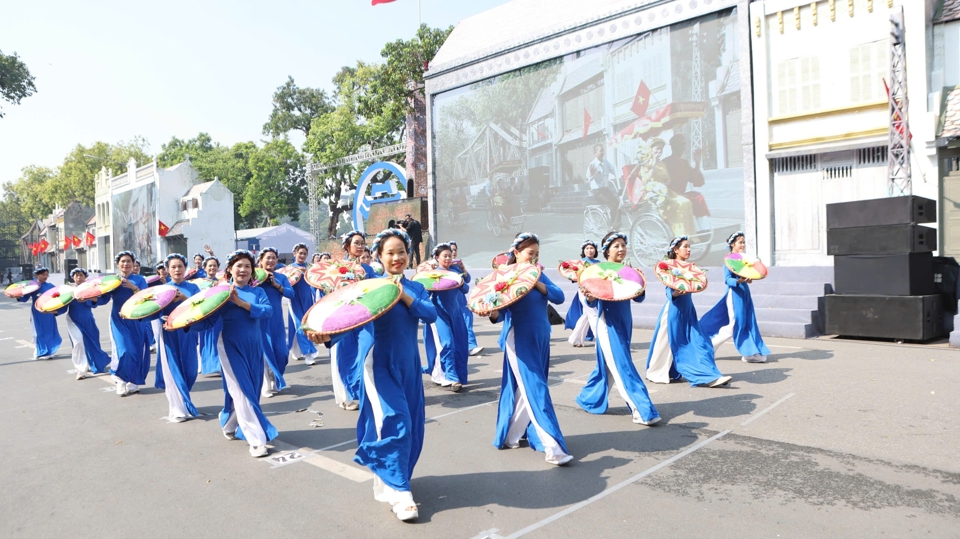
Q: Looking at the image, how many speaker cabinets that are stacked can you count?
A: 4